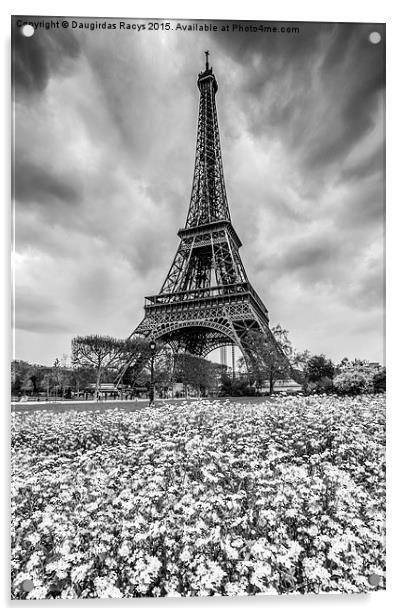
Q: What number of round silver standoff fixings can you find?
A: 4